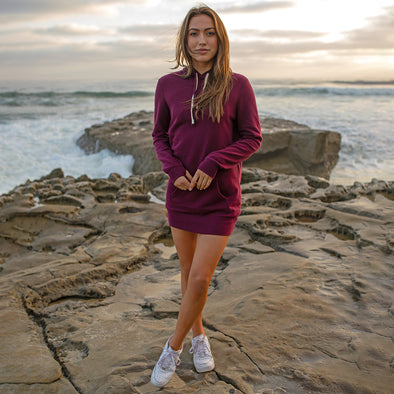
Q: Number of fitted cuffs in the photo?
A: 2